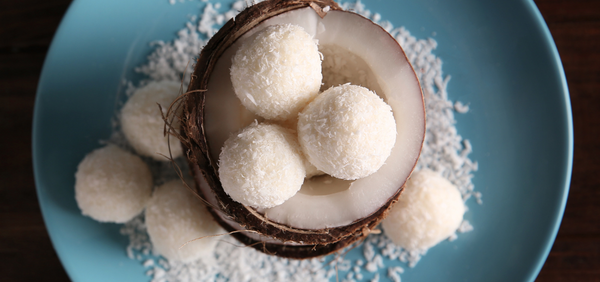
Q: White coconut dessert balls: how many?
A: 7